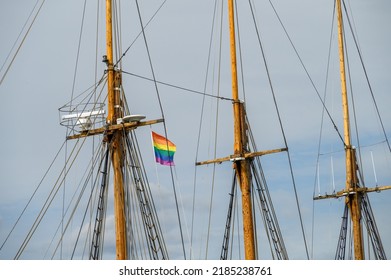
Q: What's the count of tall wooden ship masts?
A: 3